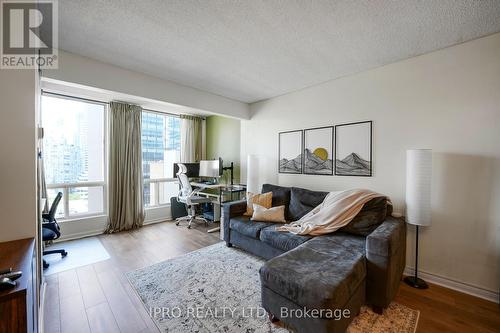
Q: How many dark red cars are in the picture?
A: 0